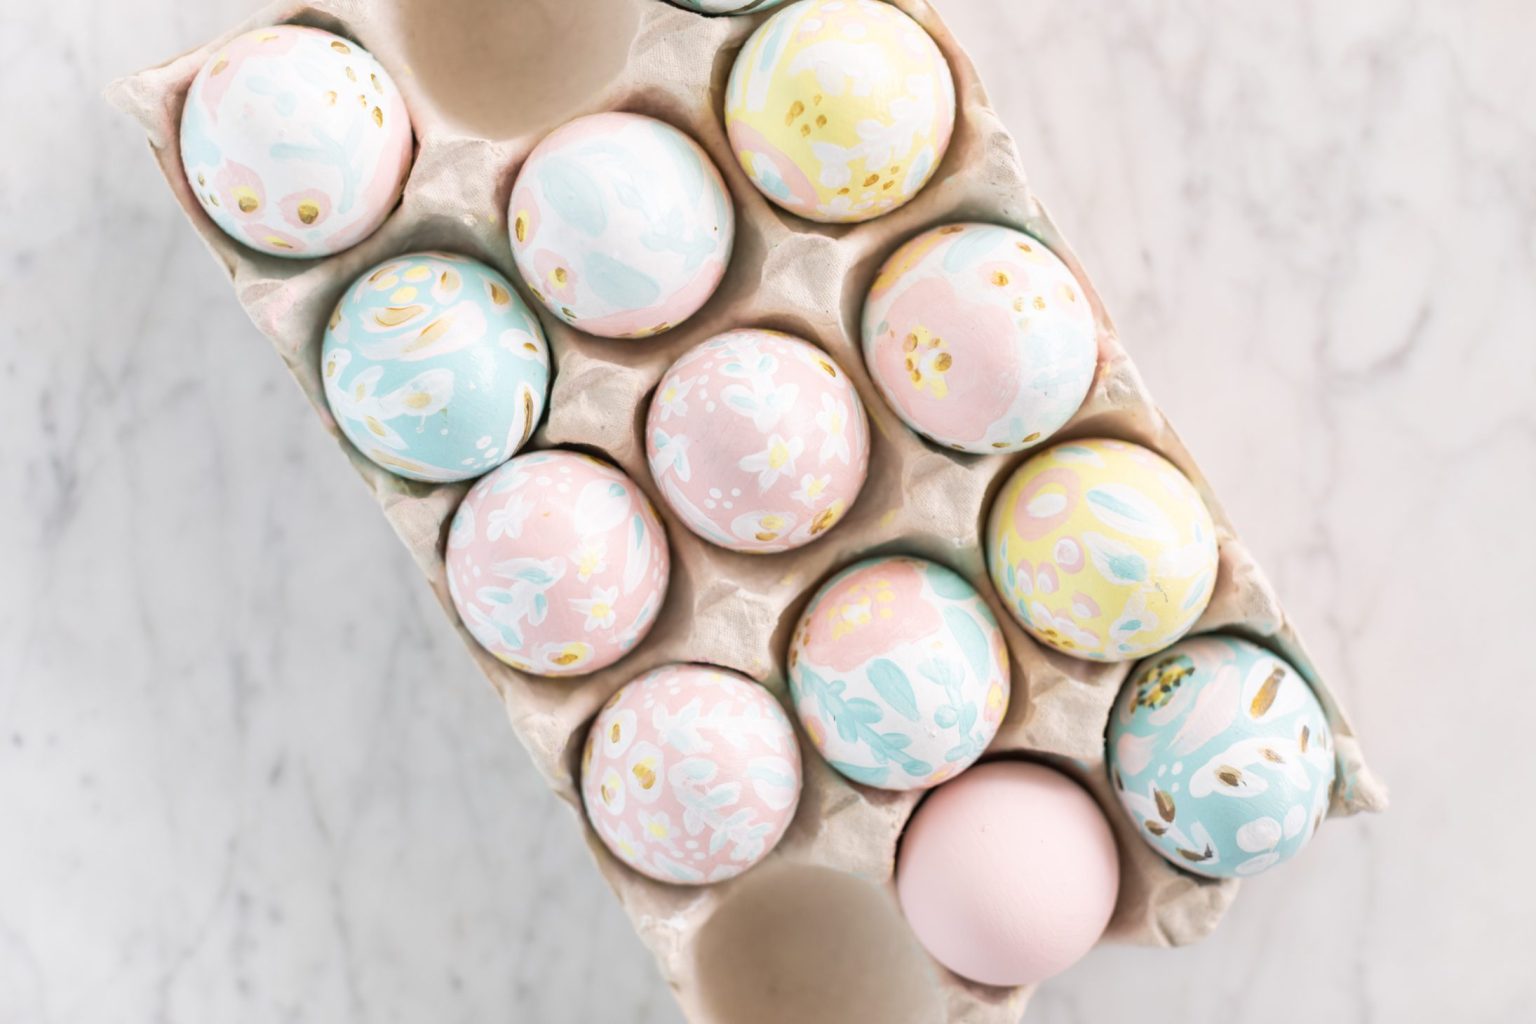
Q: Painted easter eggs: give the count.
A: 13